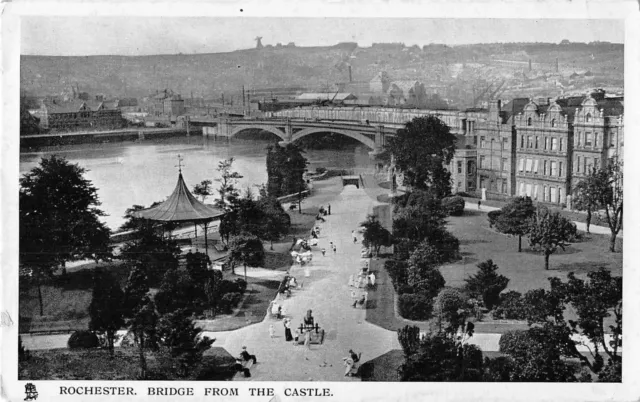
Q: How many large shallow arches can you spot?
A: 2